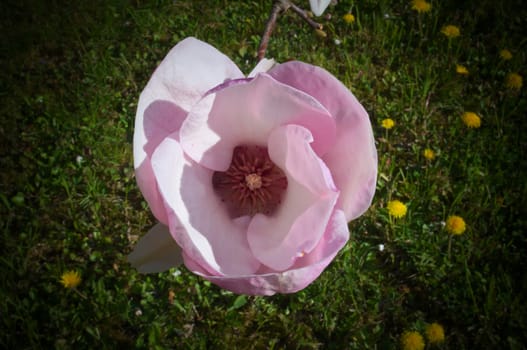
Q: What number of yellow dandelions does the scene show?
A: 14